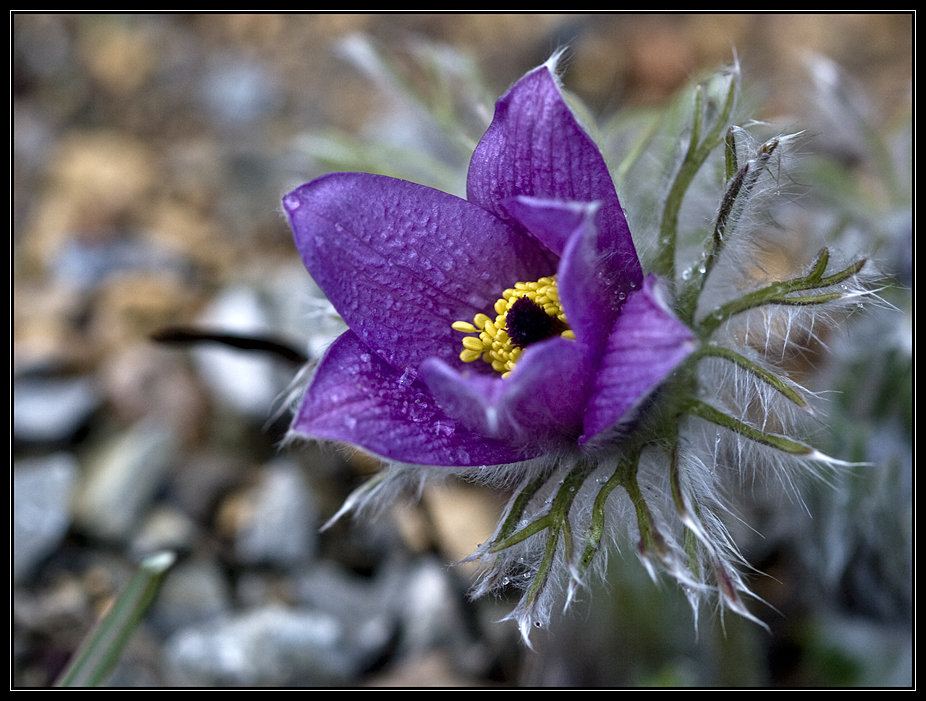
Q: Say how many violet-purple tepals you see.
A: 6